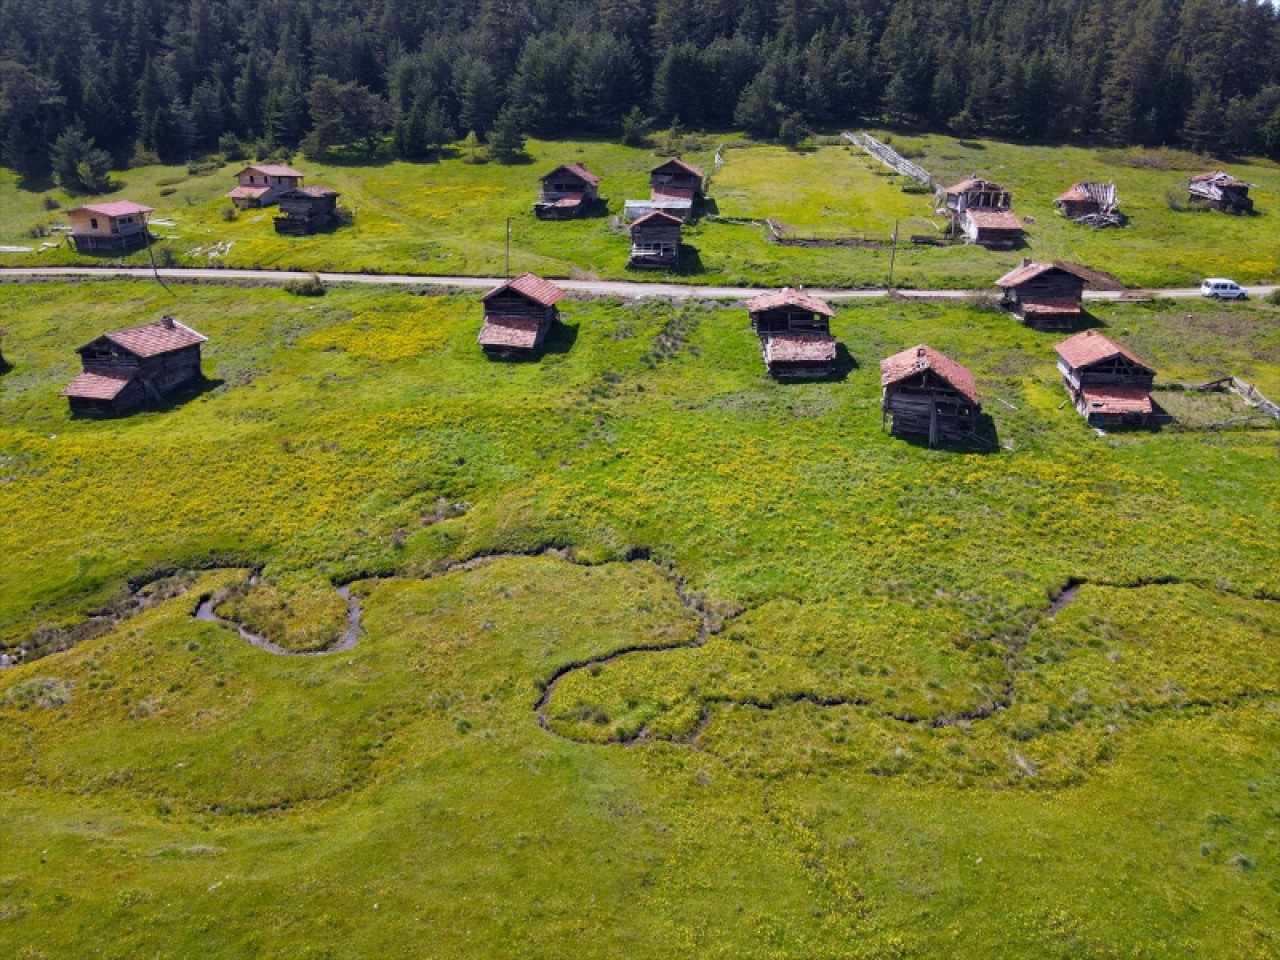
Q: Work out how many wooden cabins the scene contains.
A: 15